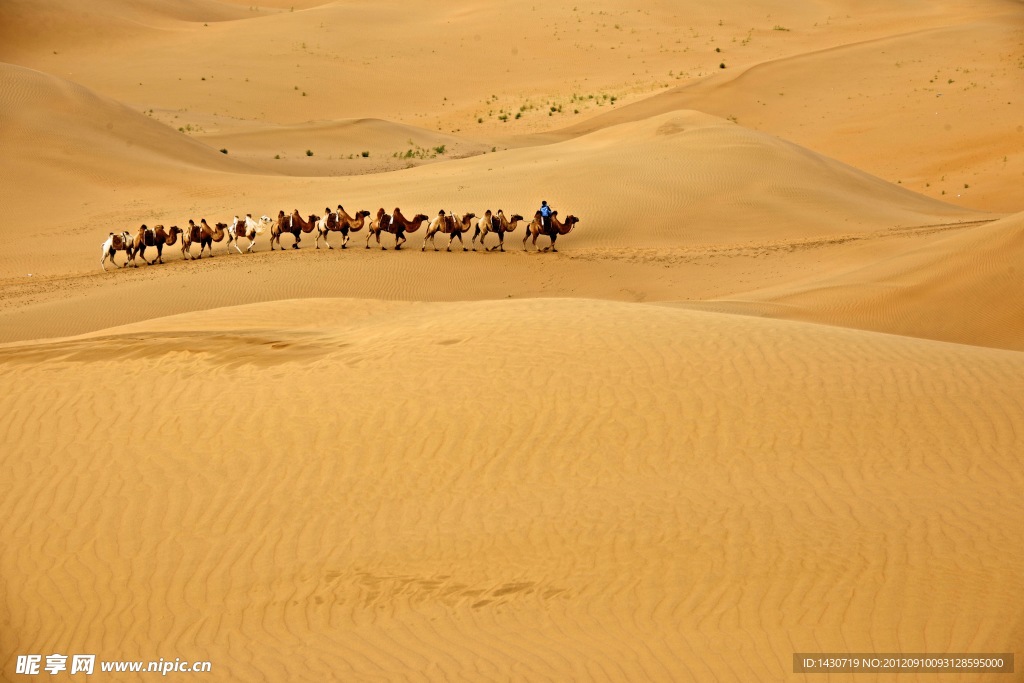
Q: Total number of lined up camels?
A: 10